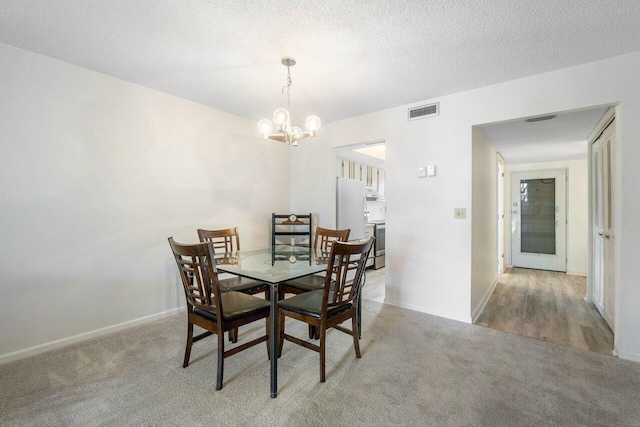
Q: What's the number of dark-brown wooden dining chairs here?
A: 4